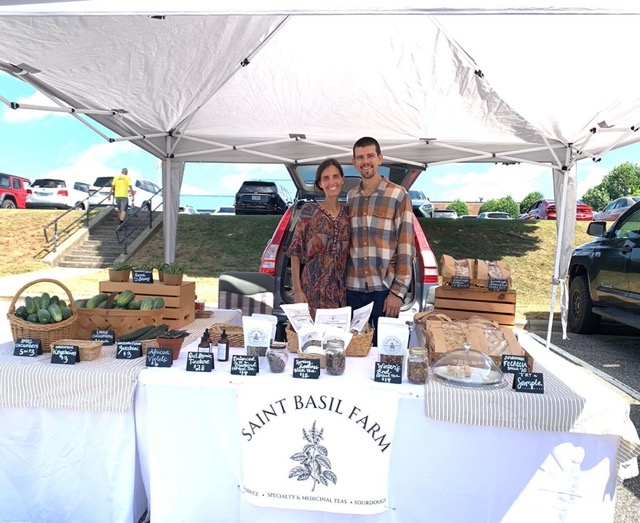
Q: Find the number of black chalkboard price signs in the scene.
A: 14